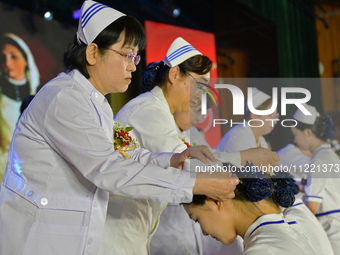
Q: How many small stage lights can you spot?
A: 3